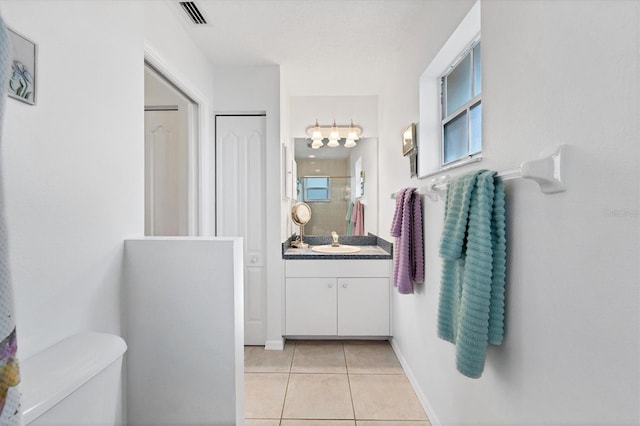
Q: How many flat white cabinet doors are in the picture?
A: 2